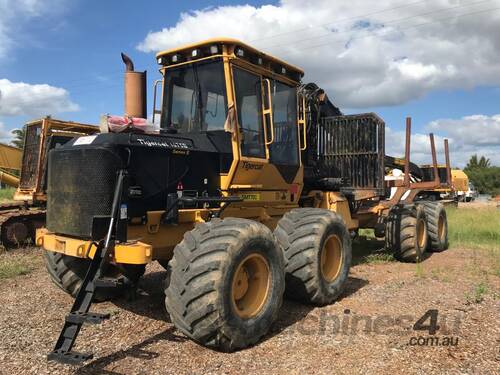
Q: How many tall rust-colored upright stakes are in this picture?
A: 3